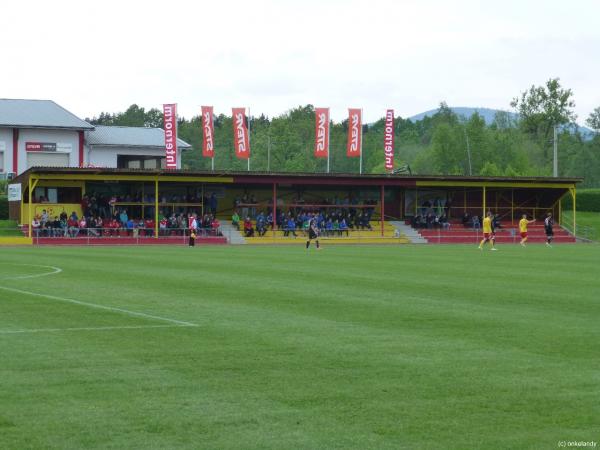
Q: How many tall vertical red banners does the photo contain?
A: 6